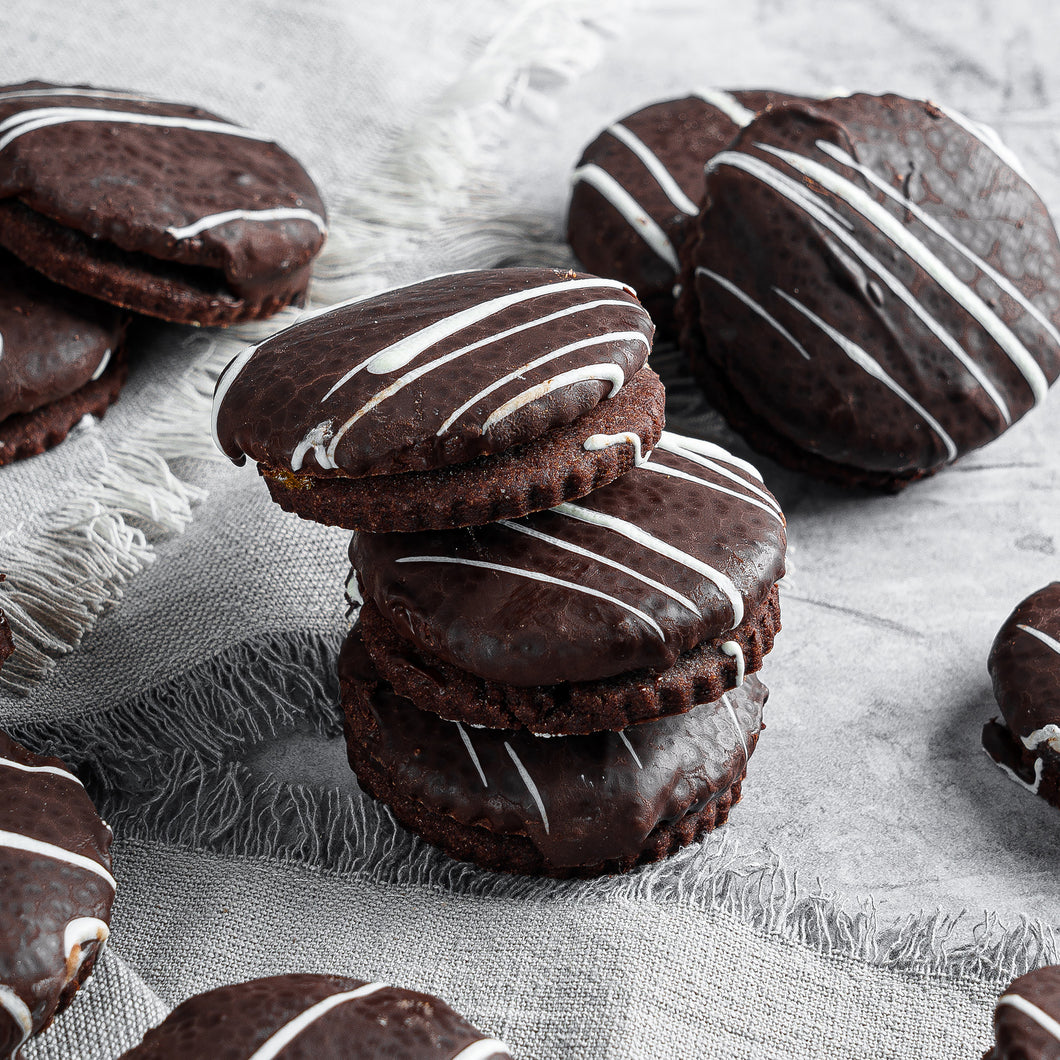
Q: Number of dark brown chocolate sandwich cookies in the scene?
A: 11